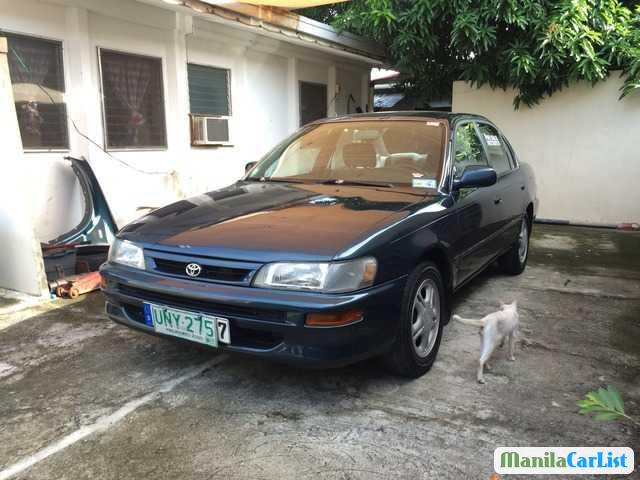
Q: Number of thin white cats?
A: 1